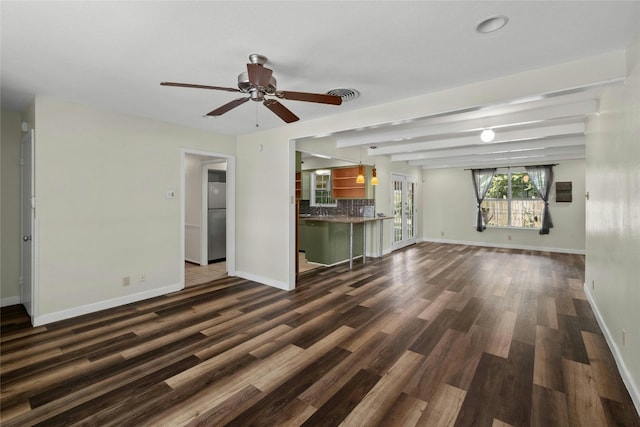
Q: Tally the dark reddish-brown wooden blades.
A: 5